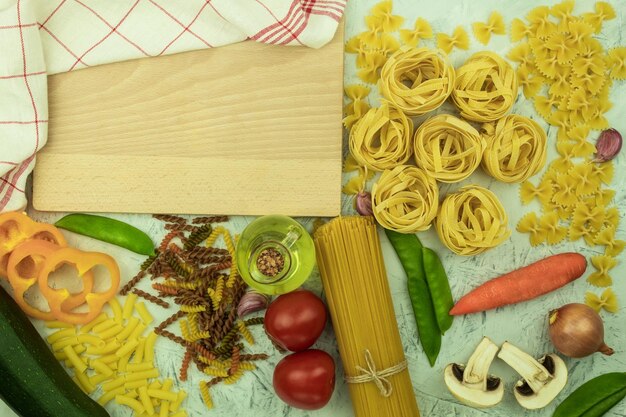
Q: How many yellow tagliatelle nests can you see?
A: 7